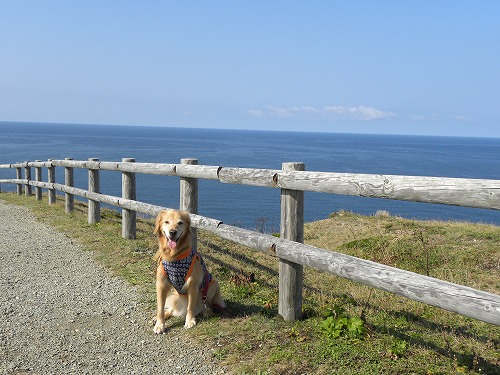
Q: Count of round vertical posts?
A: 9